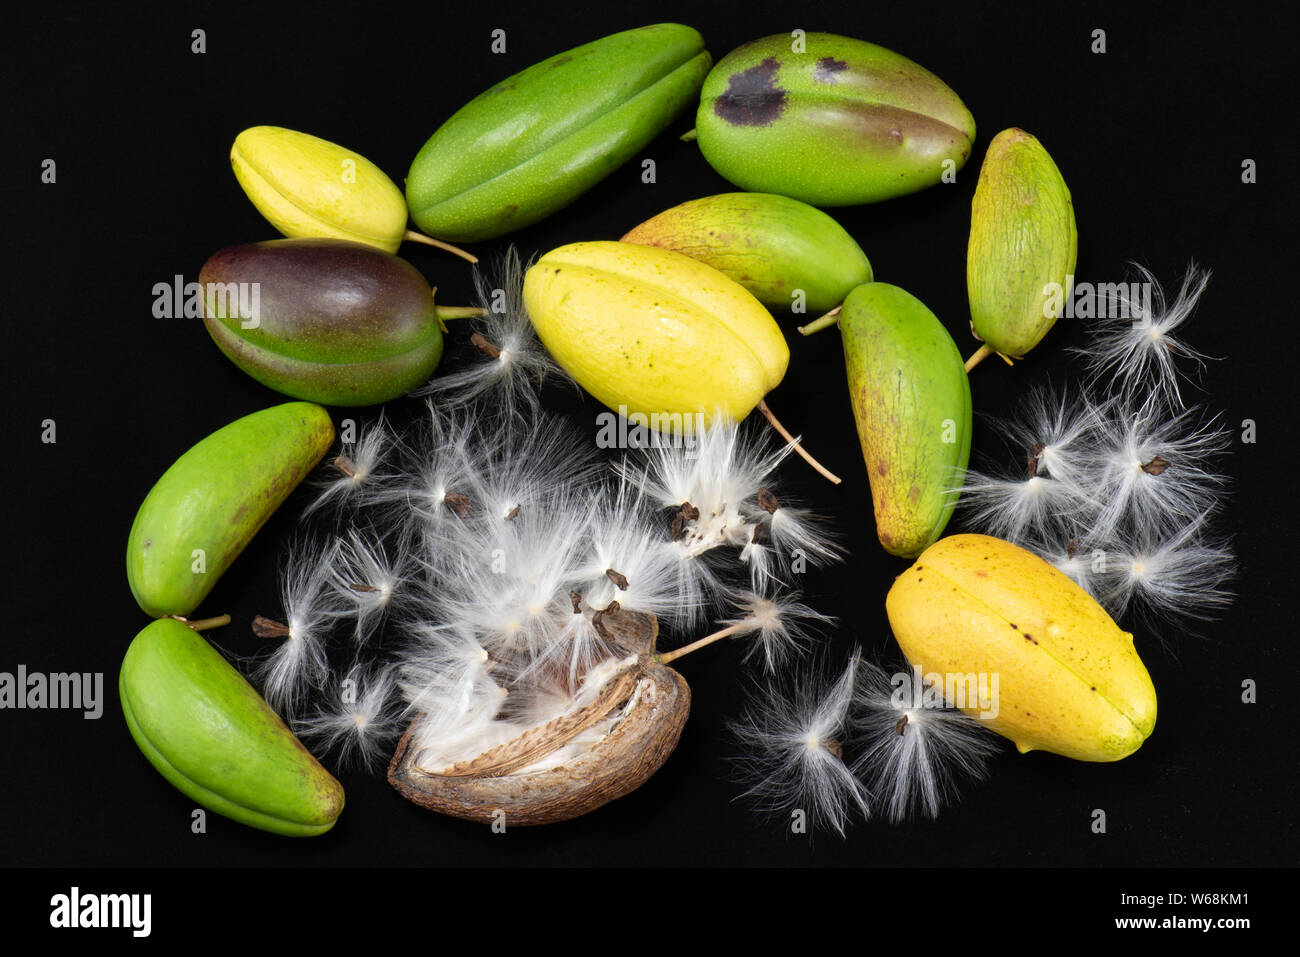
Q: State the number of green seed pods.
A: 8